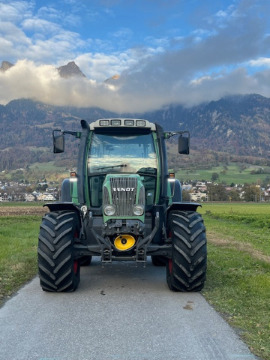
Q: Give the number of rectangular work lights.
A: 4